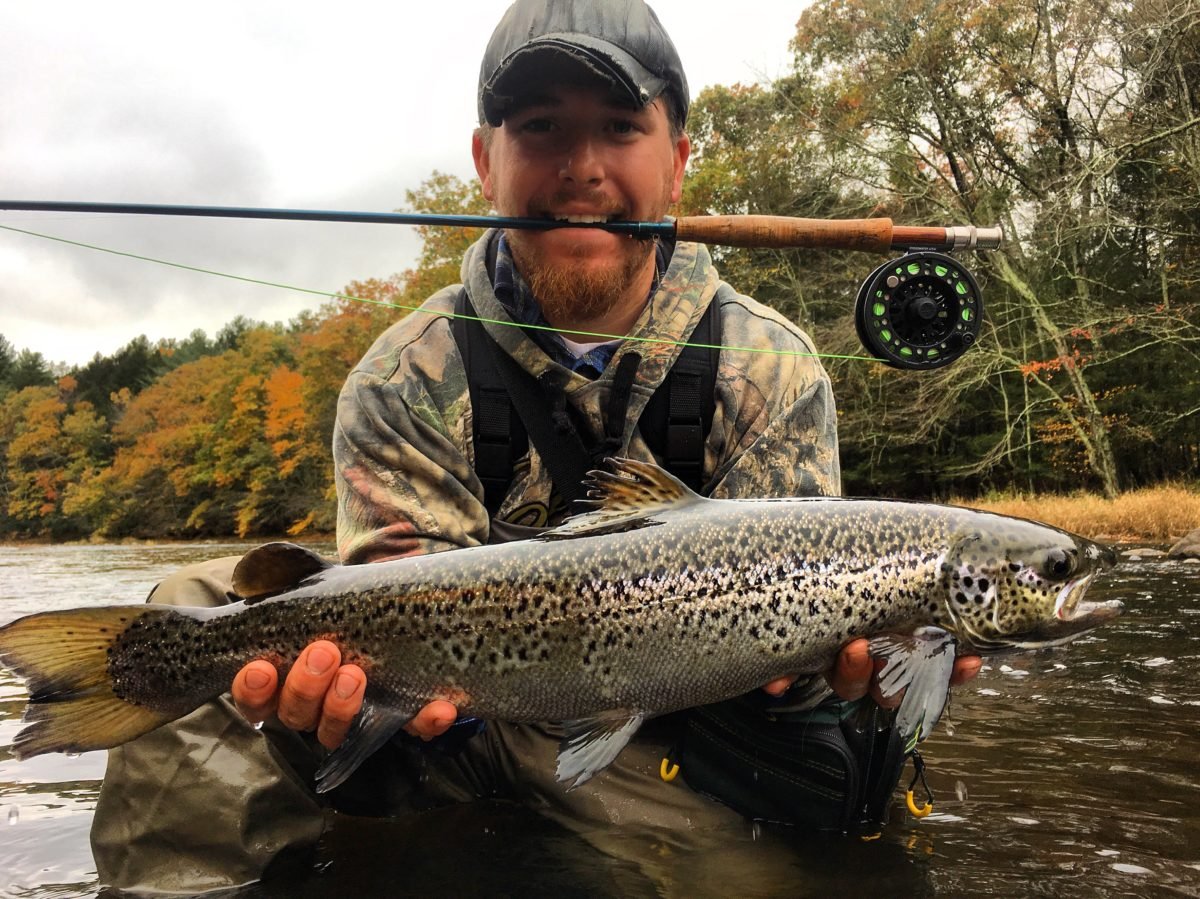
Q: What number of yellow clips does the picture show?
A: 2